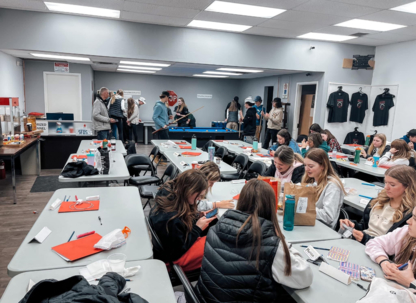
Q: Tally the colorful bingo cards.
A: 2